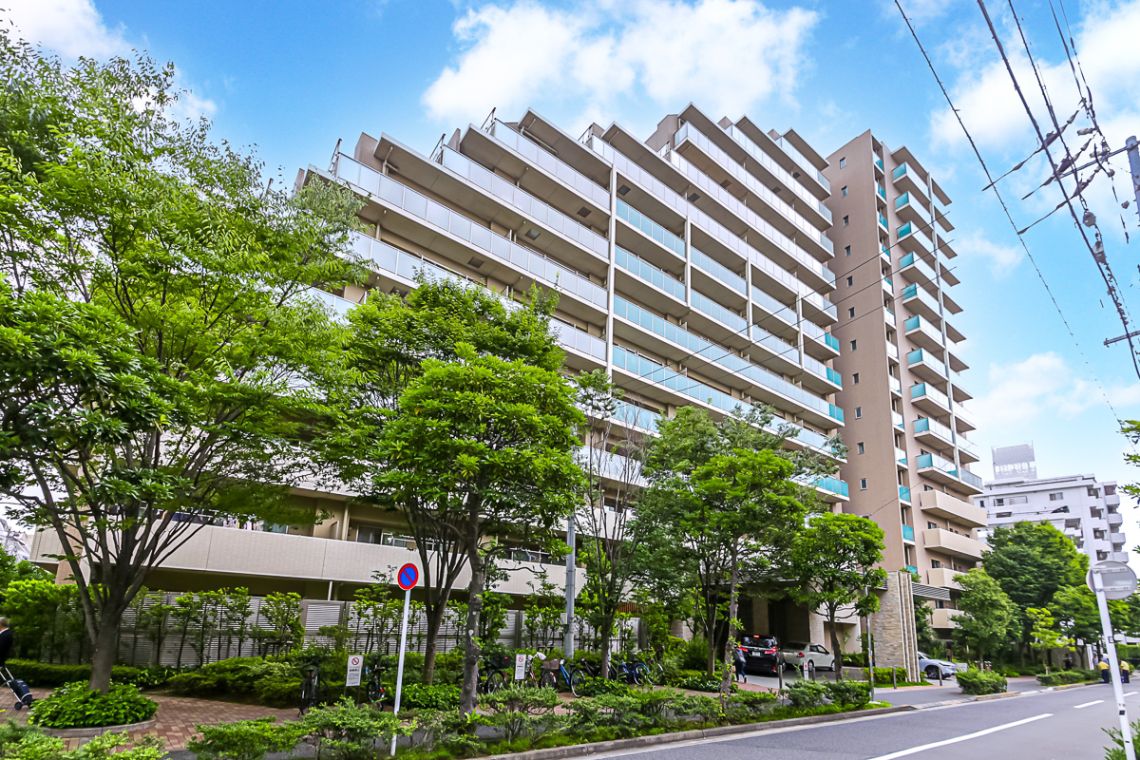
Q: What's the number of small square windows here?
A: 11